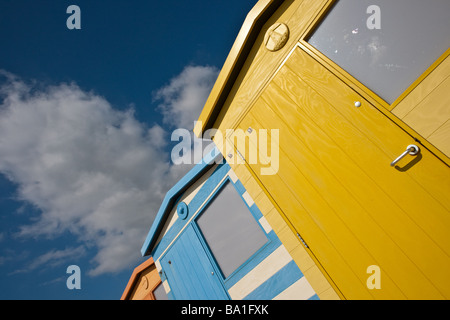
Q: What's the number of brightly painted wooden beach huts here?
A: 3